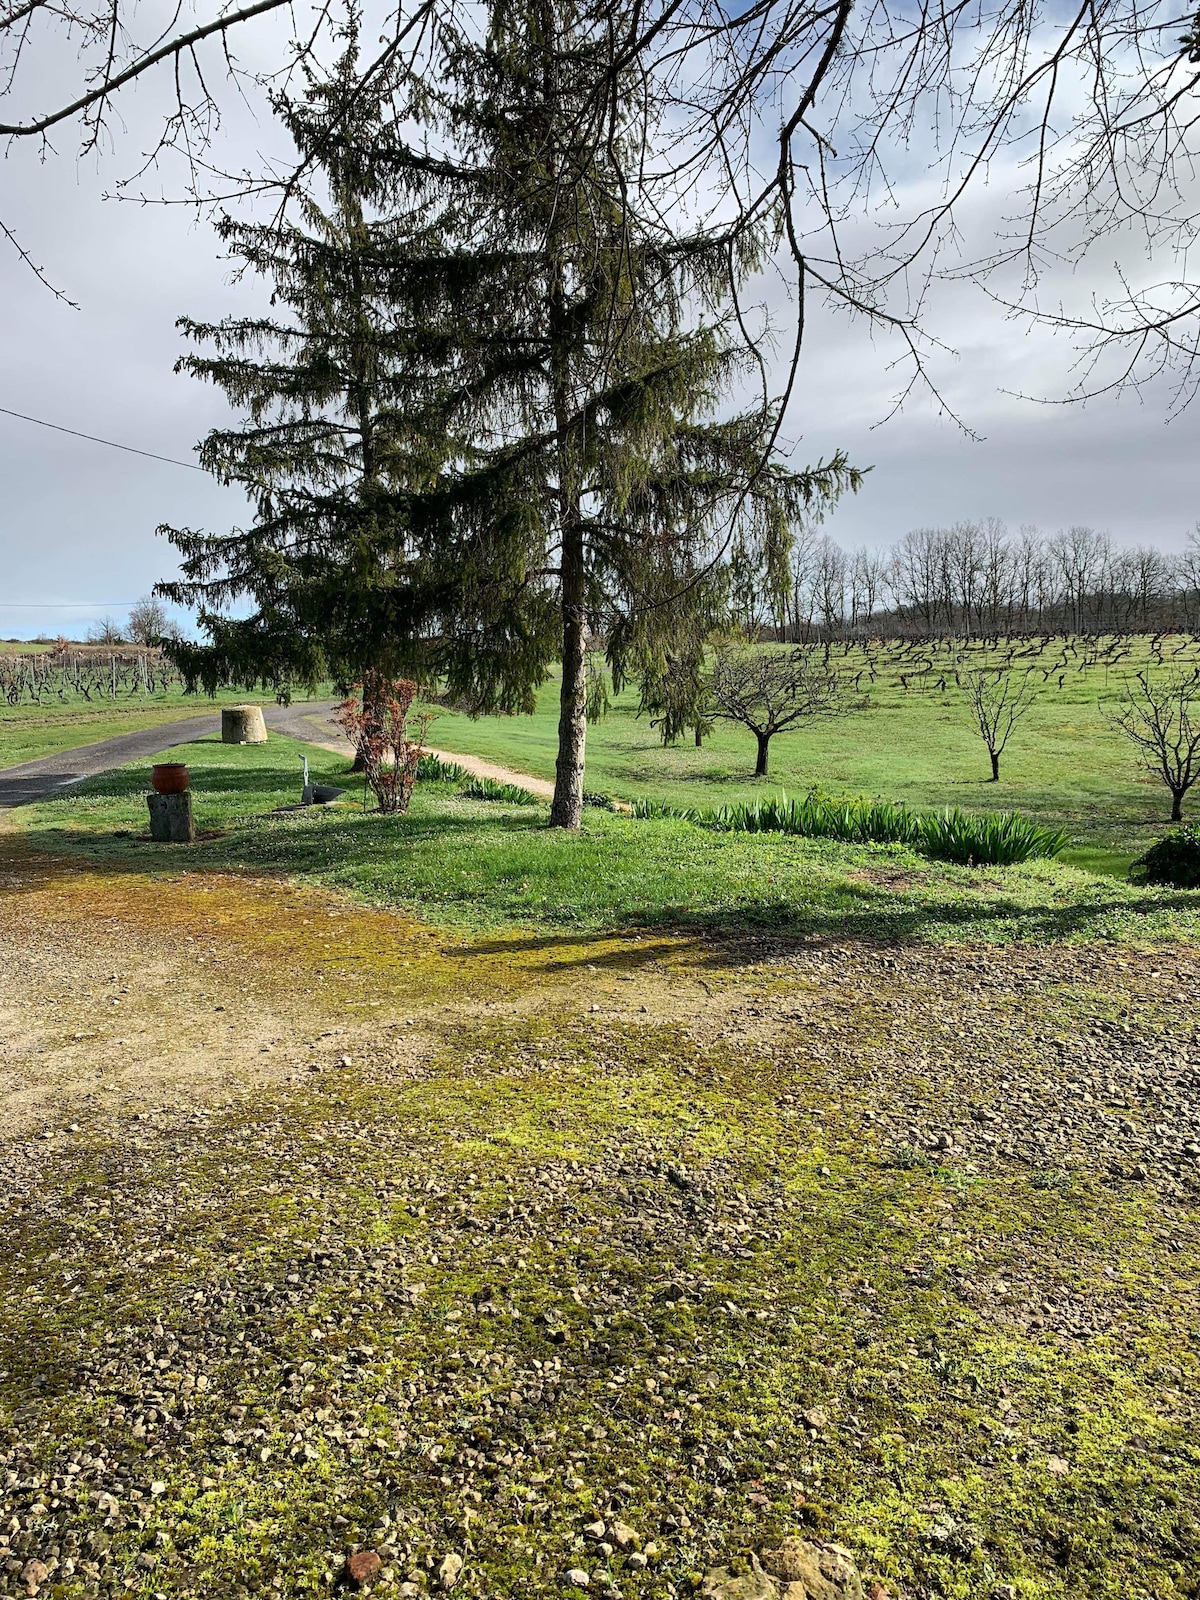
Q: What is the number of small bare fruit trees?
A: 3